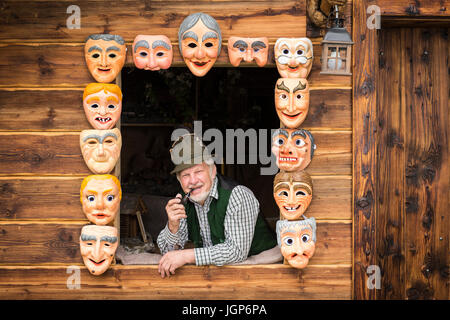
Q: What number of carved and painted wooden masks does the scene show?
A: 13